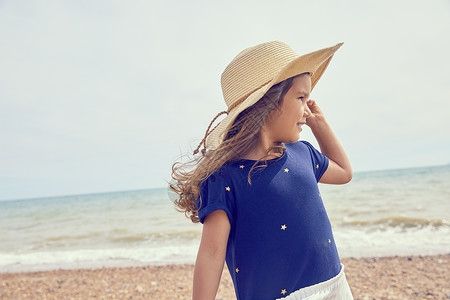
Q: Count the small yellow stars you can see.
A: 8